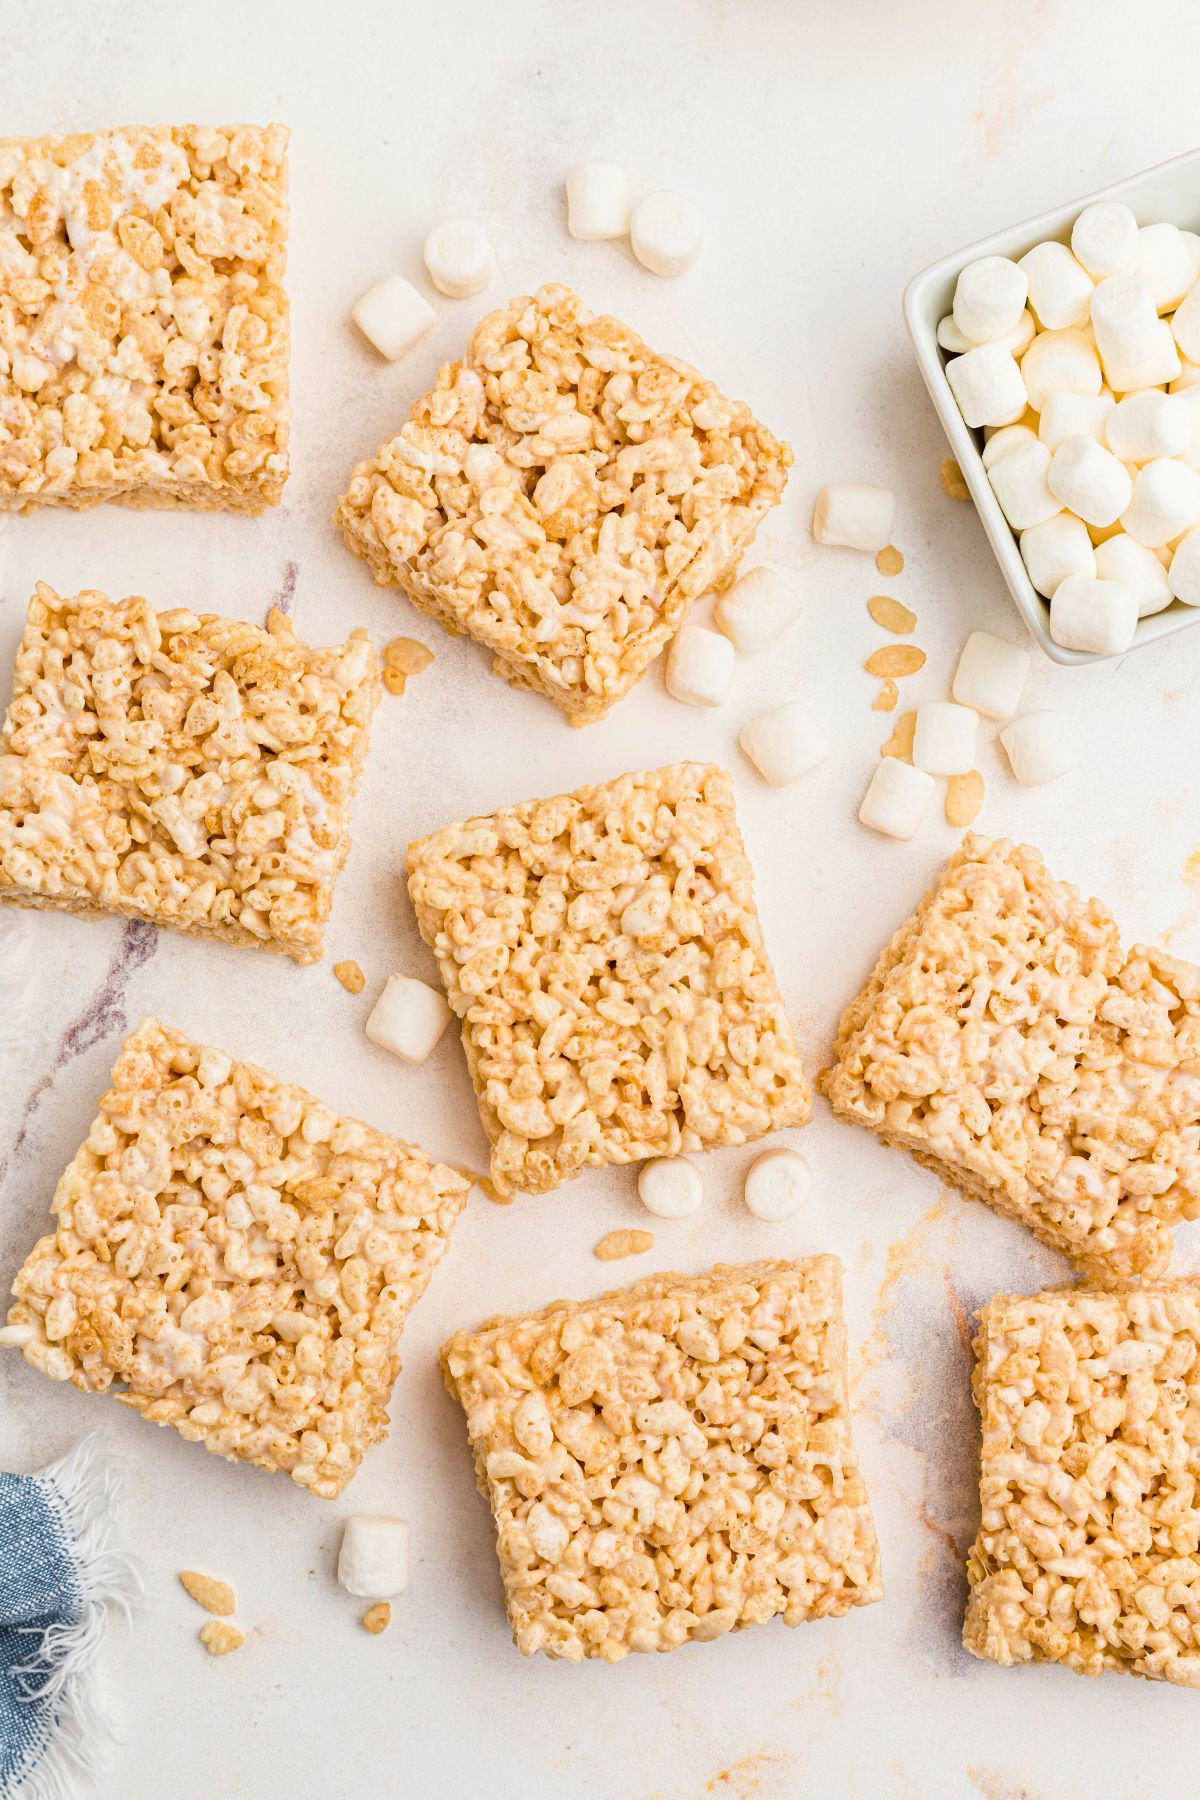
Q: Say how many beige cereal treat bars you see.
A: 8